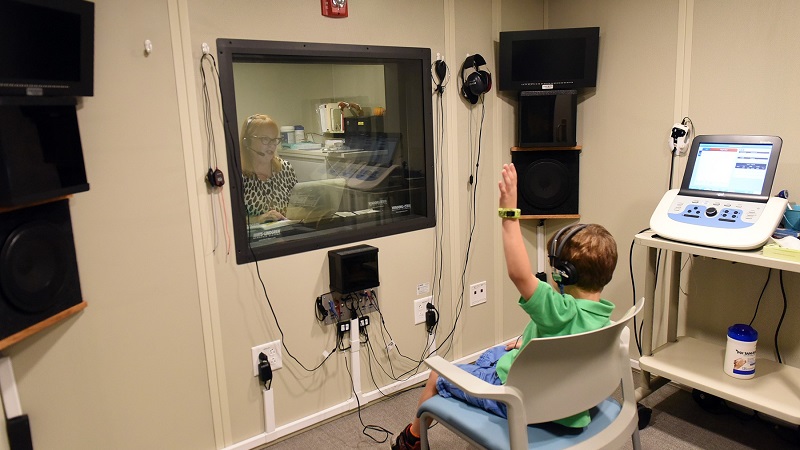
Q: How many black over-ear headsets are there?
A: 2